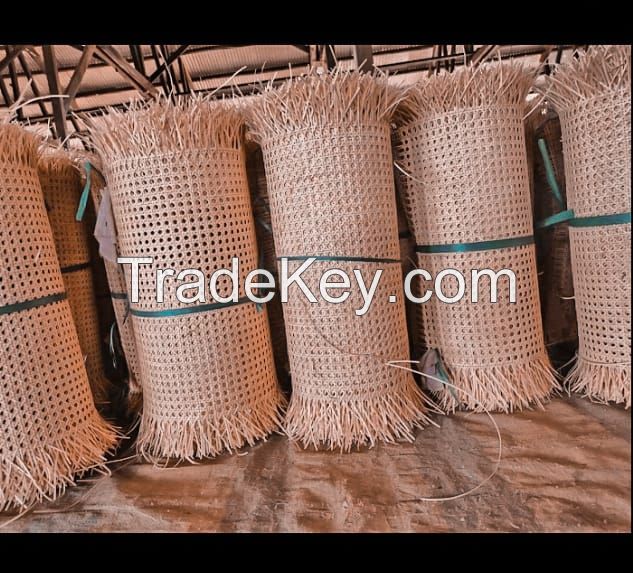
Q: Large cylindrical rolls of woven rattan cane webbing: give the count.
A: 5